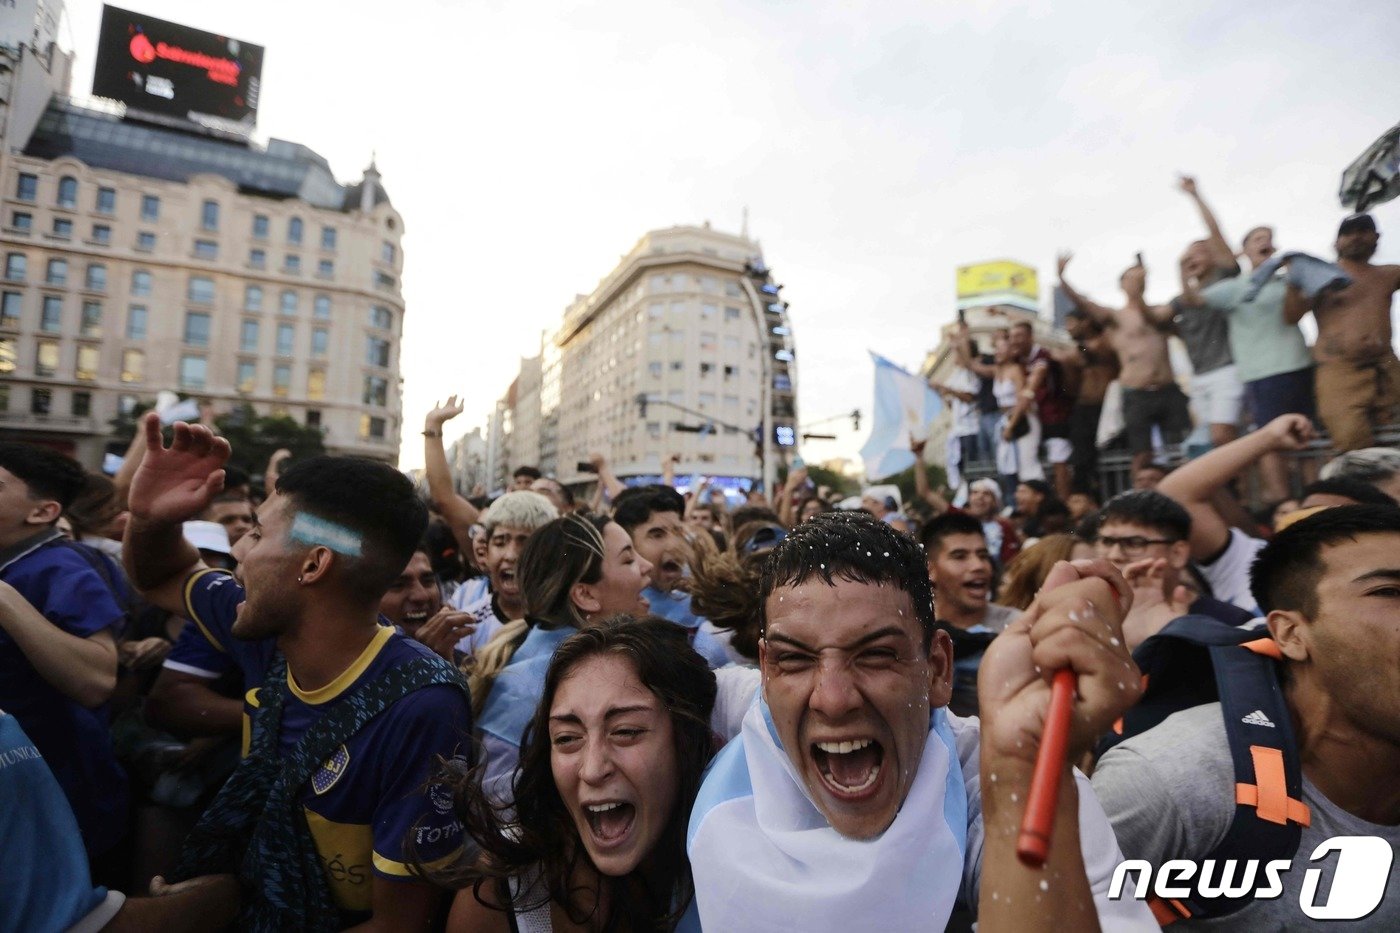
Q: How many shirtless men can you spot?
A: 3